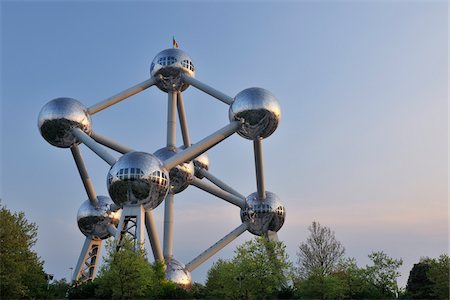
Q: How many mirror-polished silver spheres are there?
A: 9